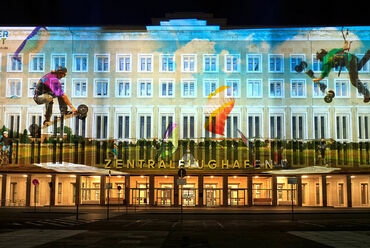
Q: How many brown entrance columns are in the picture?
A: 15